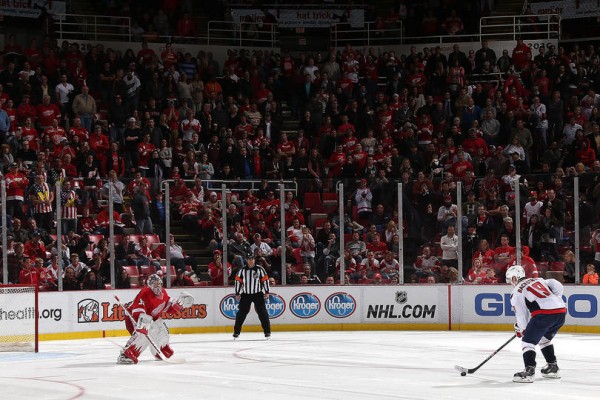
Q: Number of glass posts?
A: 11